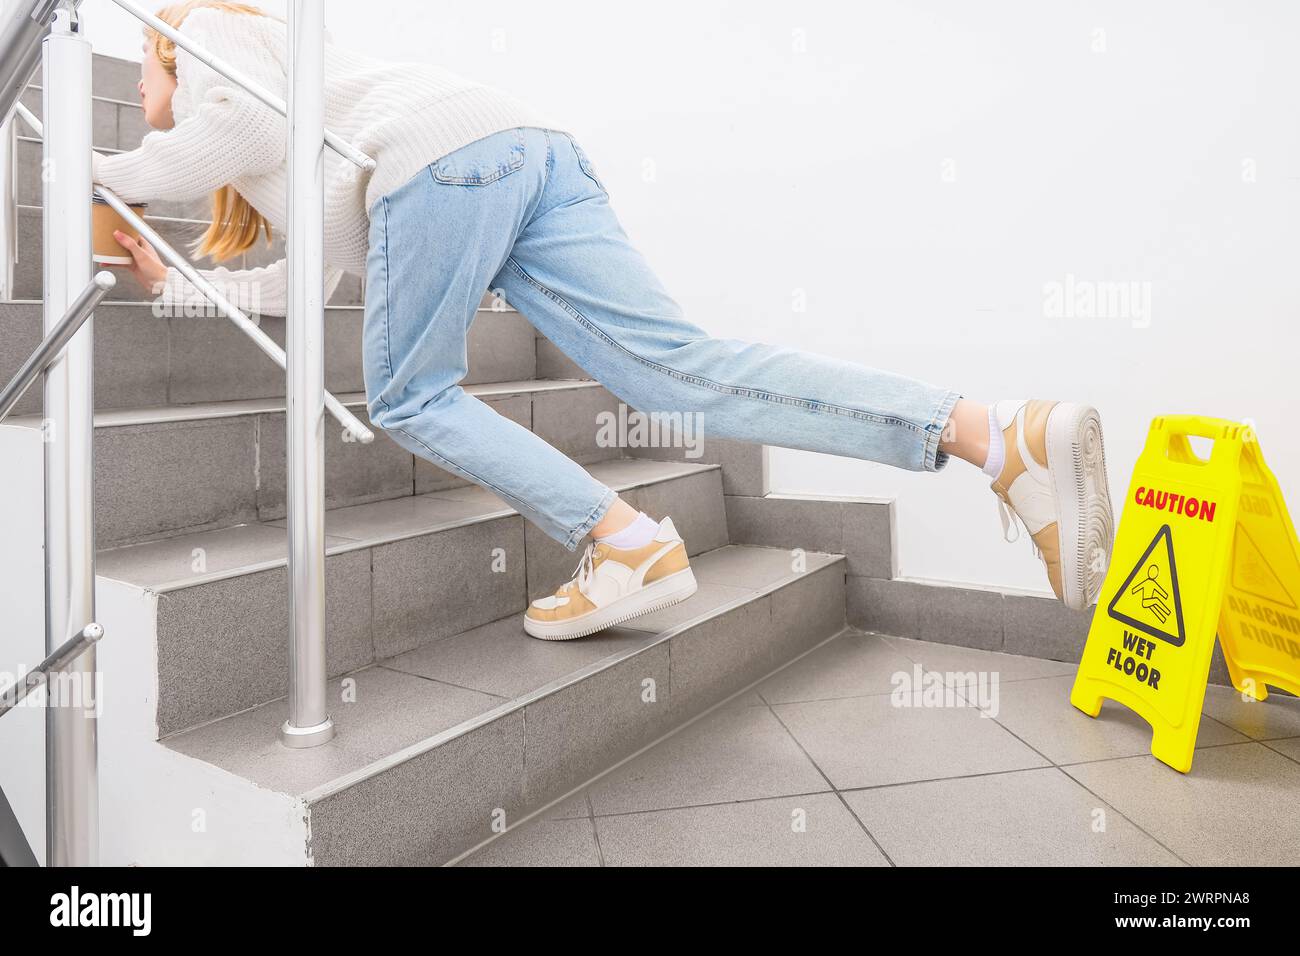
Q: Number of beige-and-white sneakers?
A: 2